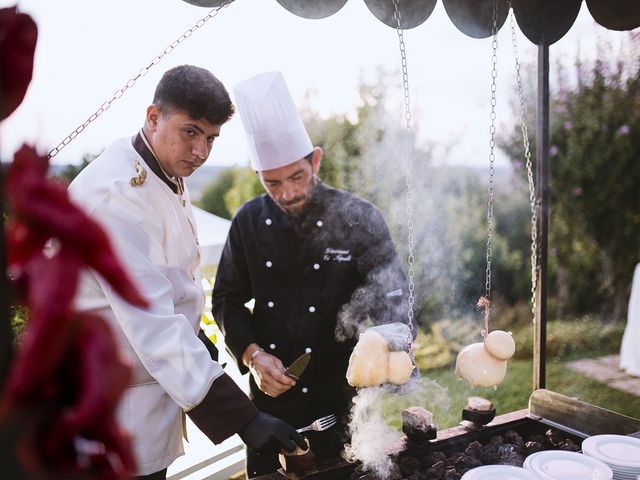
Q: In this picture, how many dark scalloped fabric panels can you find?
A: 6